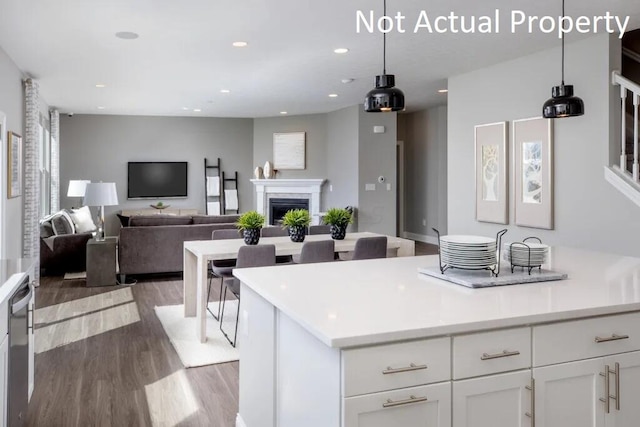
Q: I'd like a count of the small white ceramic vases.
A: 2